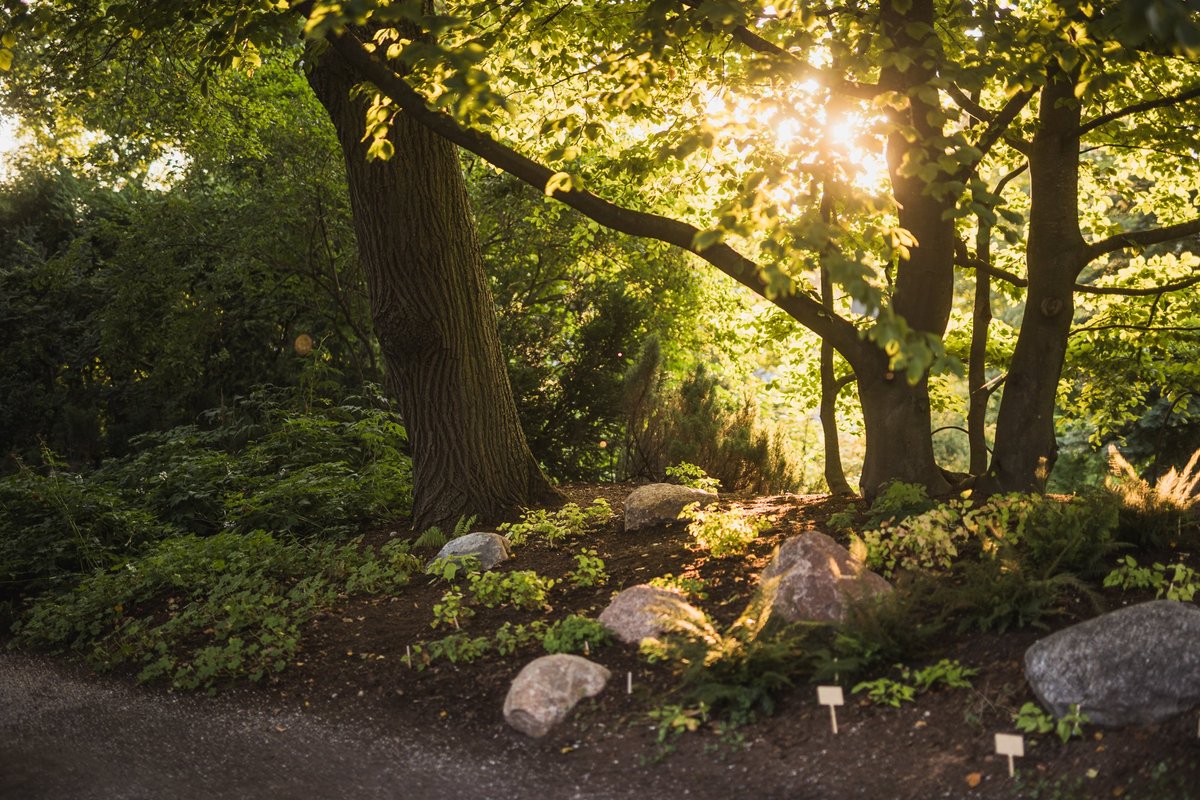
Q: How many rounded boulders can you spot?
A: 6